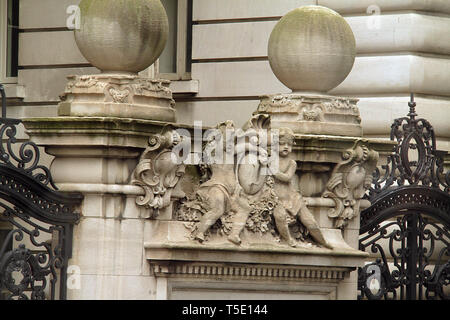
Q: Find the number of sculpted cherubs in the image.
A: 2